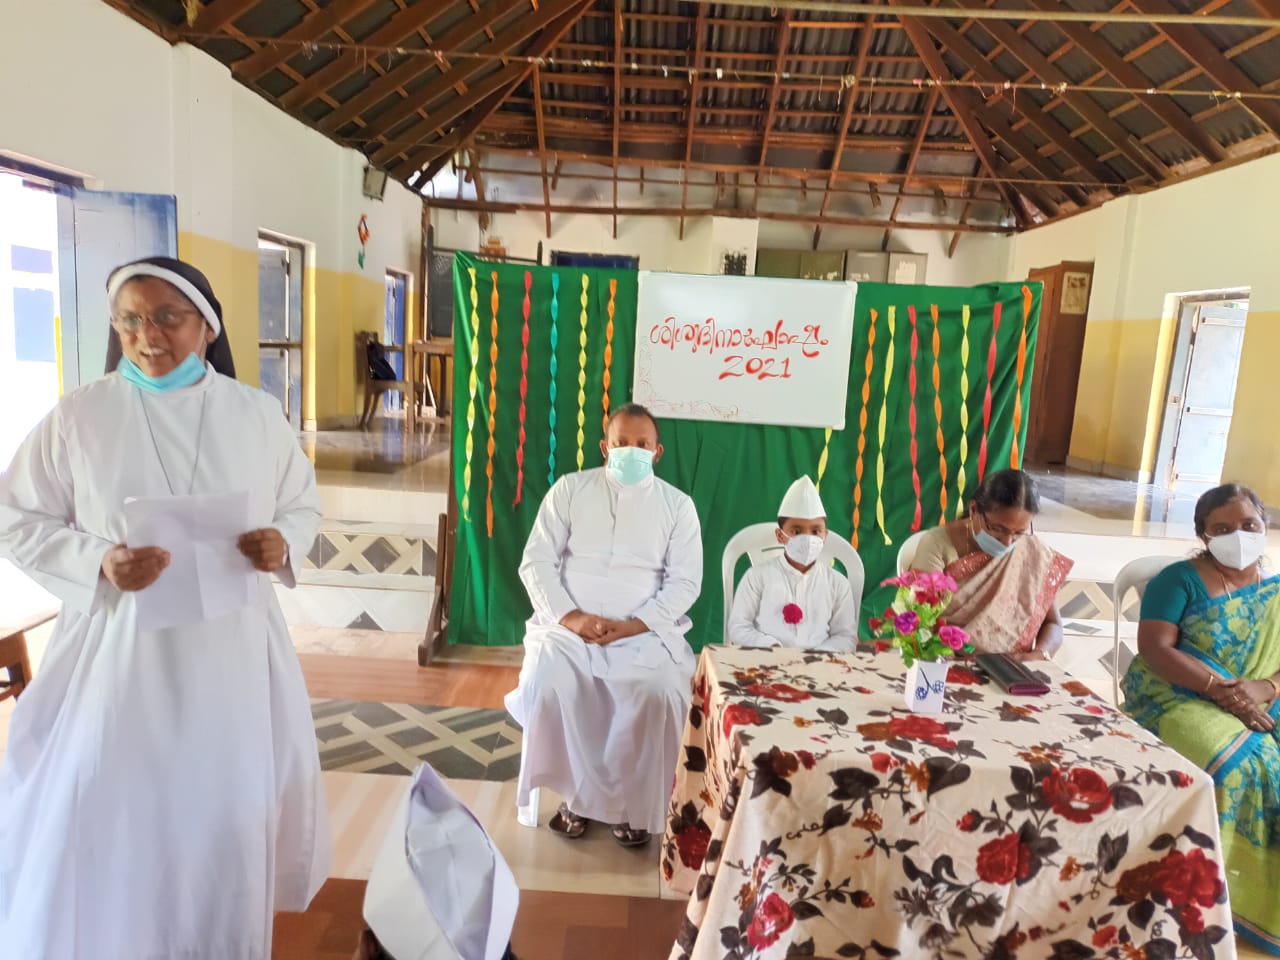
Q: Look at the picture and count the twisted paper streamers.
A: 14